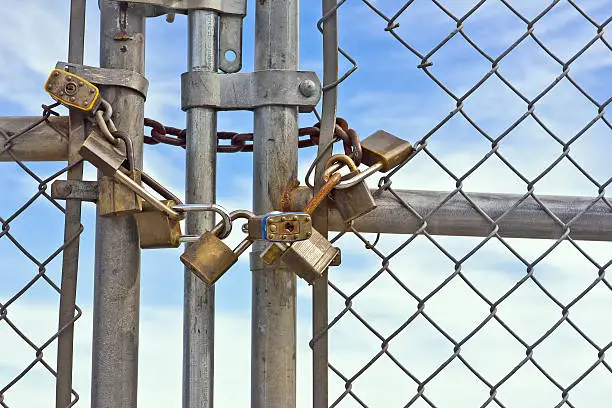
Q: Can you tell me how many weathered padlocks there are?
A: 9